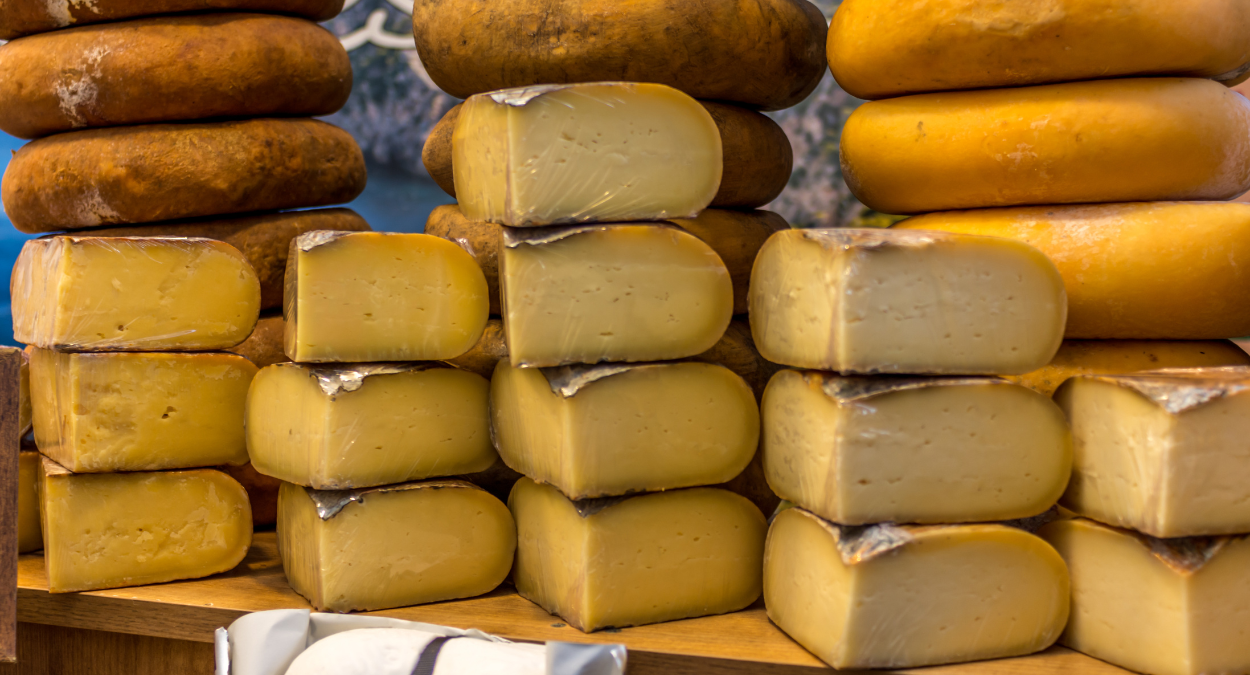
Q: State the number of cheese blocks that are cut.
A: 15